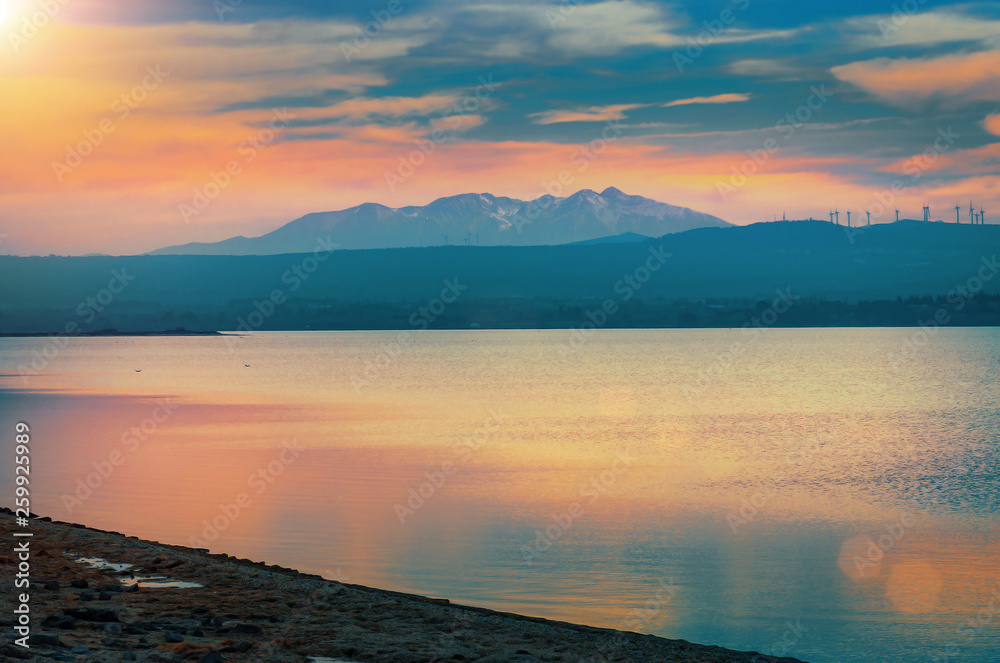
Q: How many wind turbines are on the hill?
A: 11